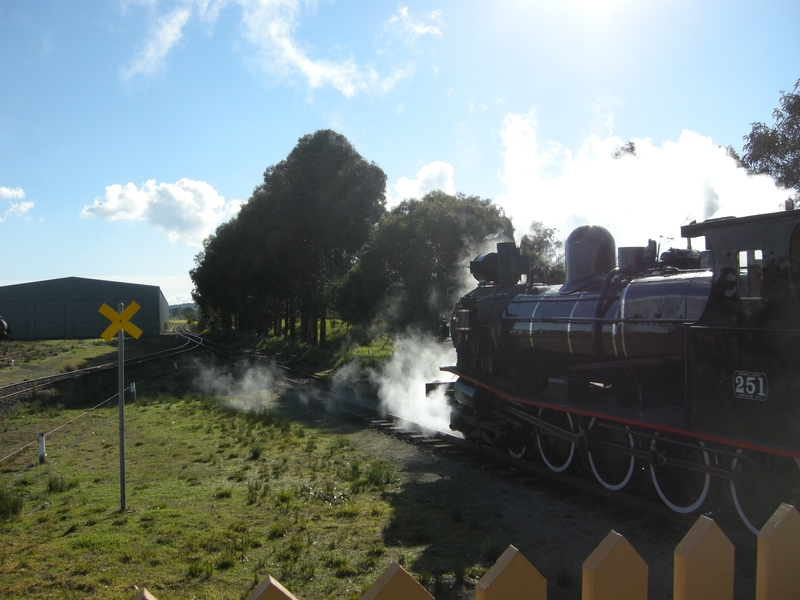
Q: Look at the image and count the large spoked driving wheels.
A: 4